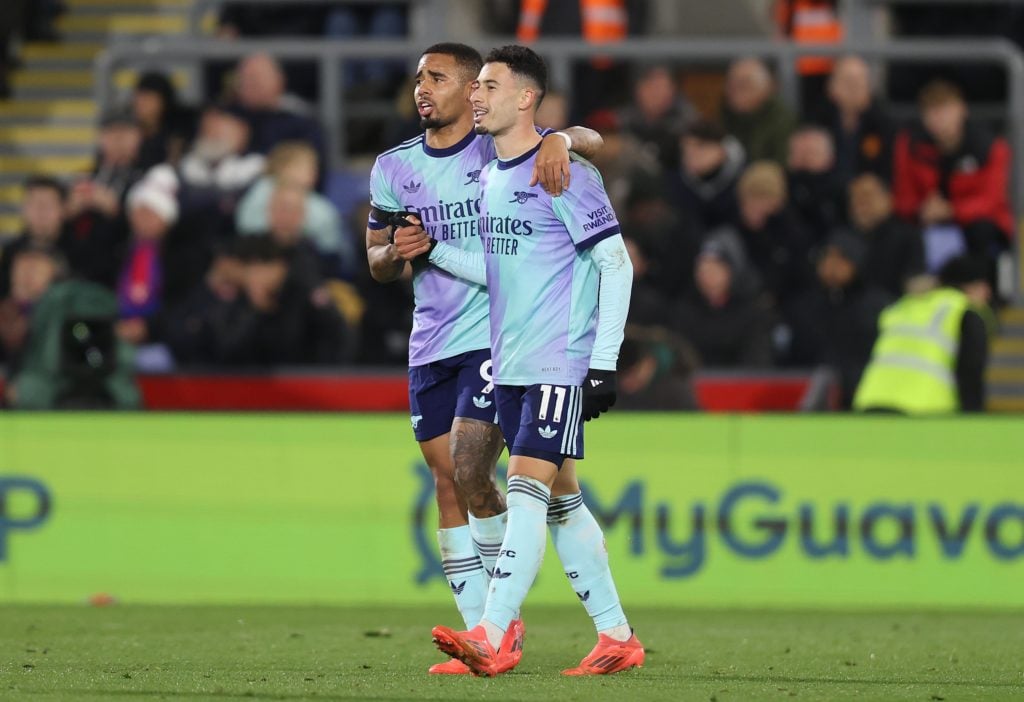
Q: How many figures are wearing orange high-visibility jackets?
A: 2